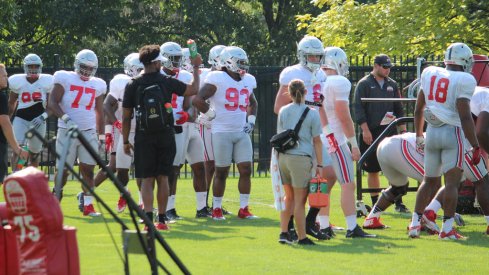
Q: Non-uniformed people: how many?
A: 4